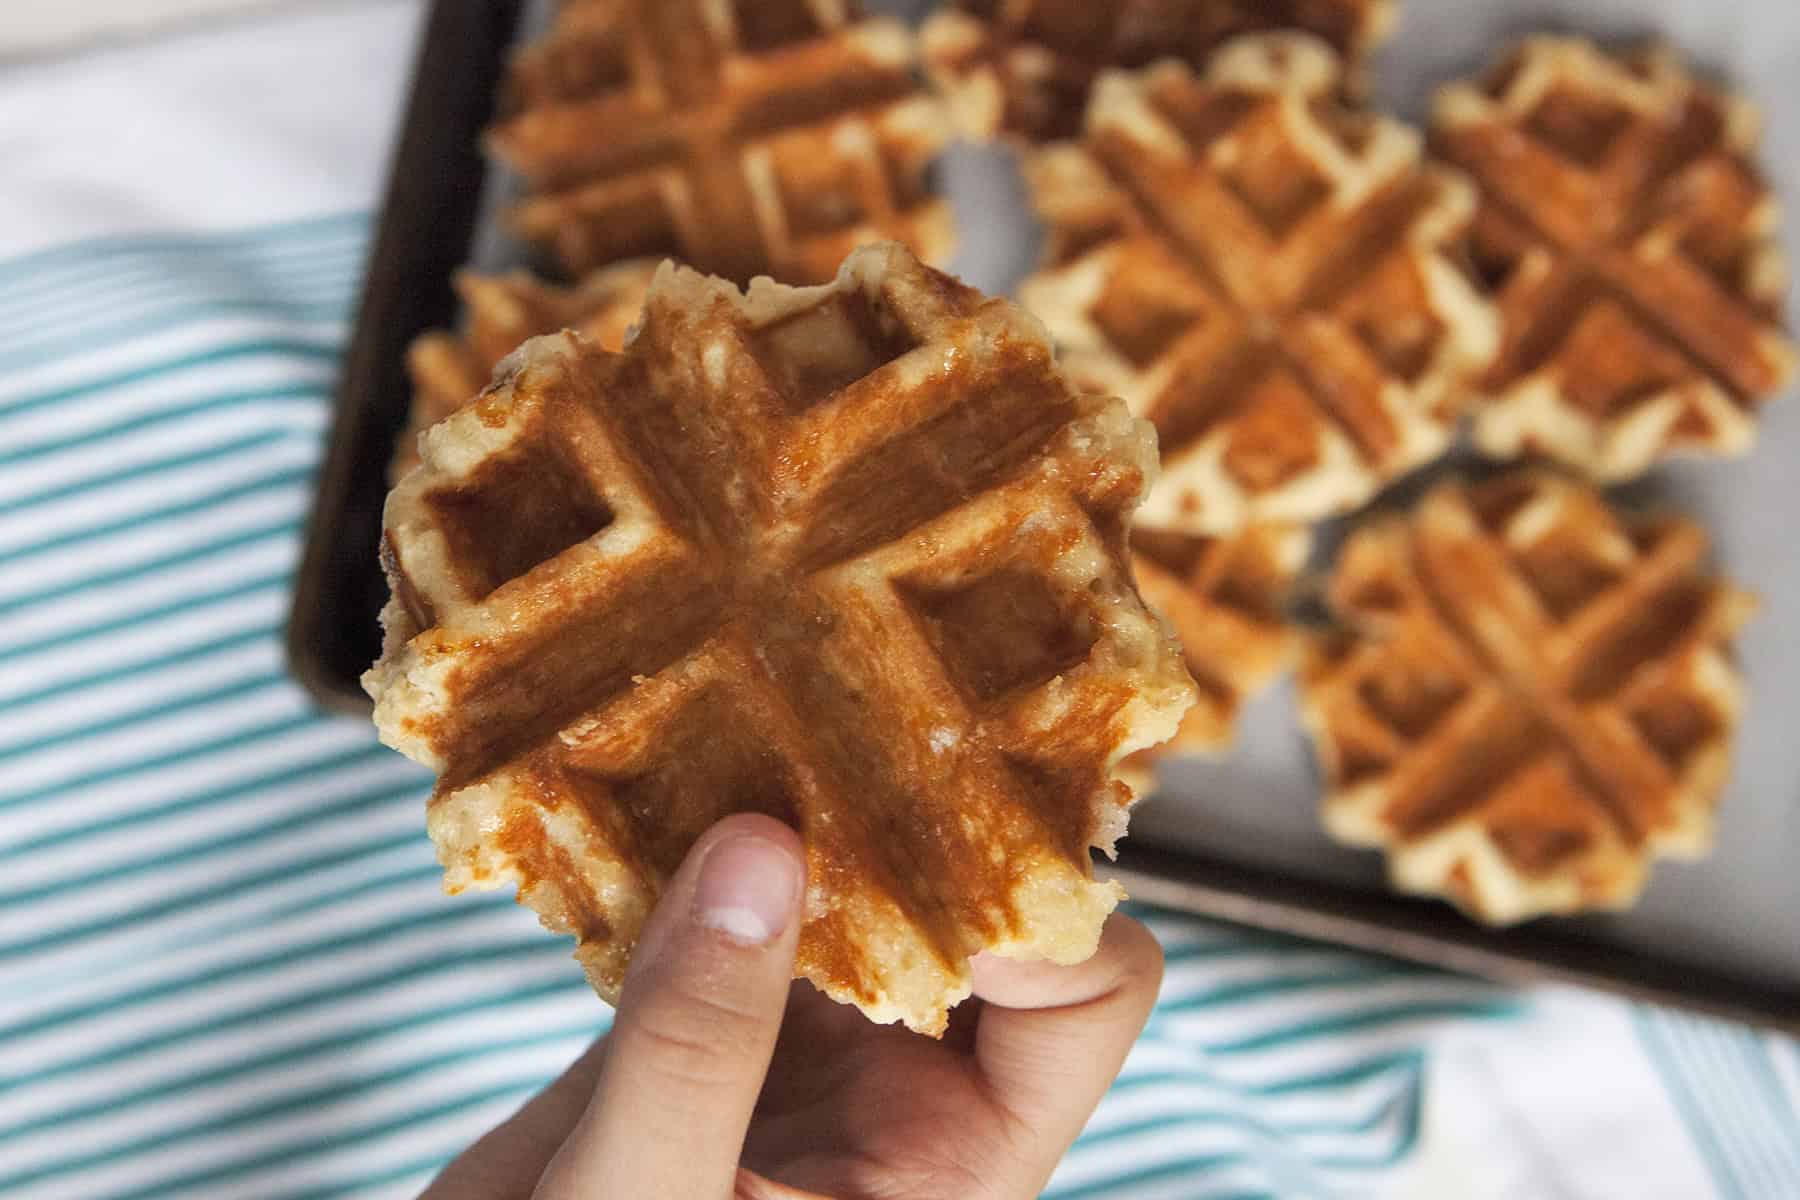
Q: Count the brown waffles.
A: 8